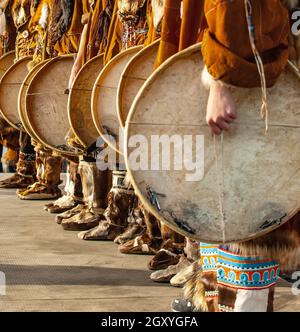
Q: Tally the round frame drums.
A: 8